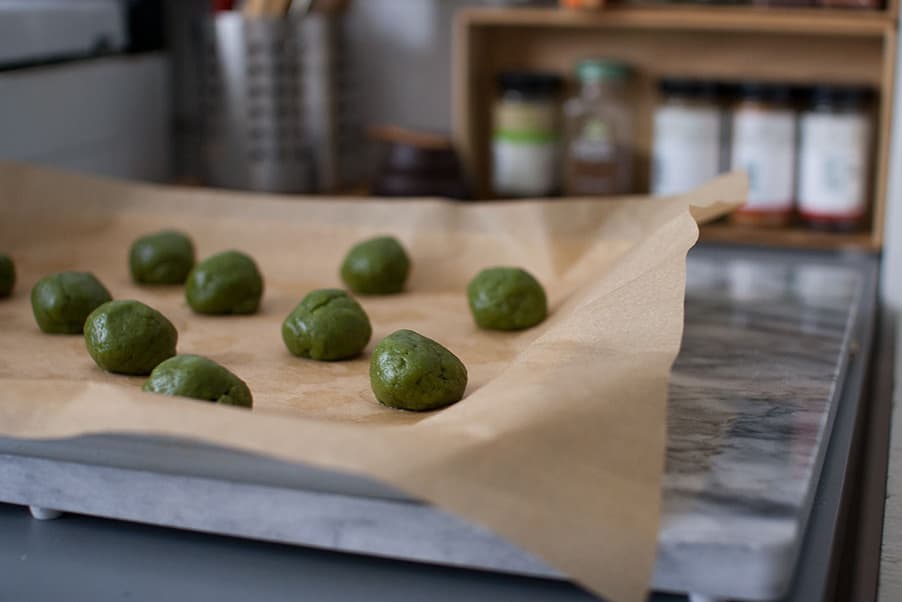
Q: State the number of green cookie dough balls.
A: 10